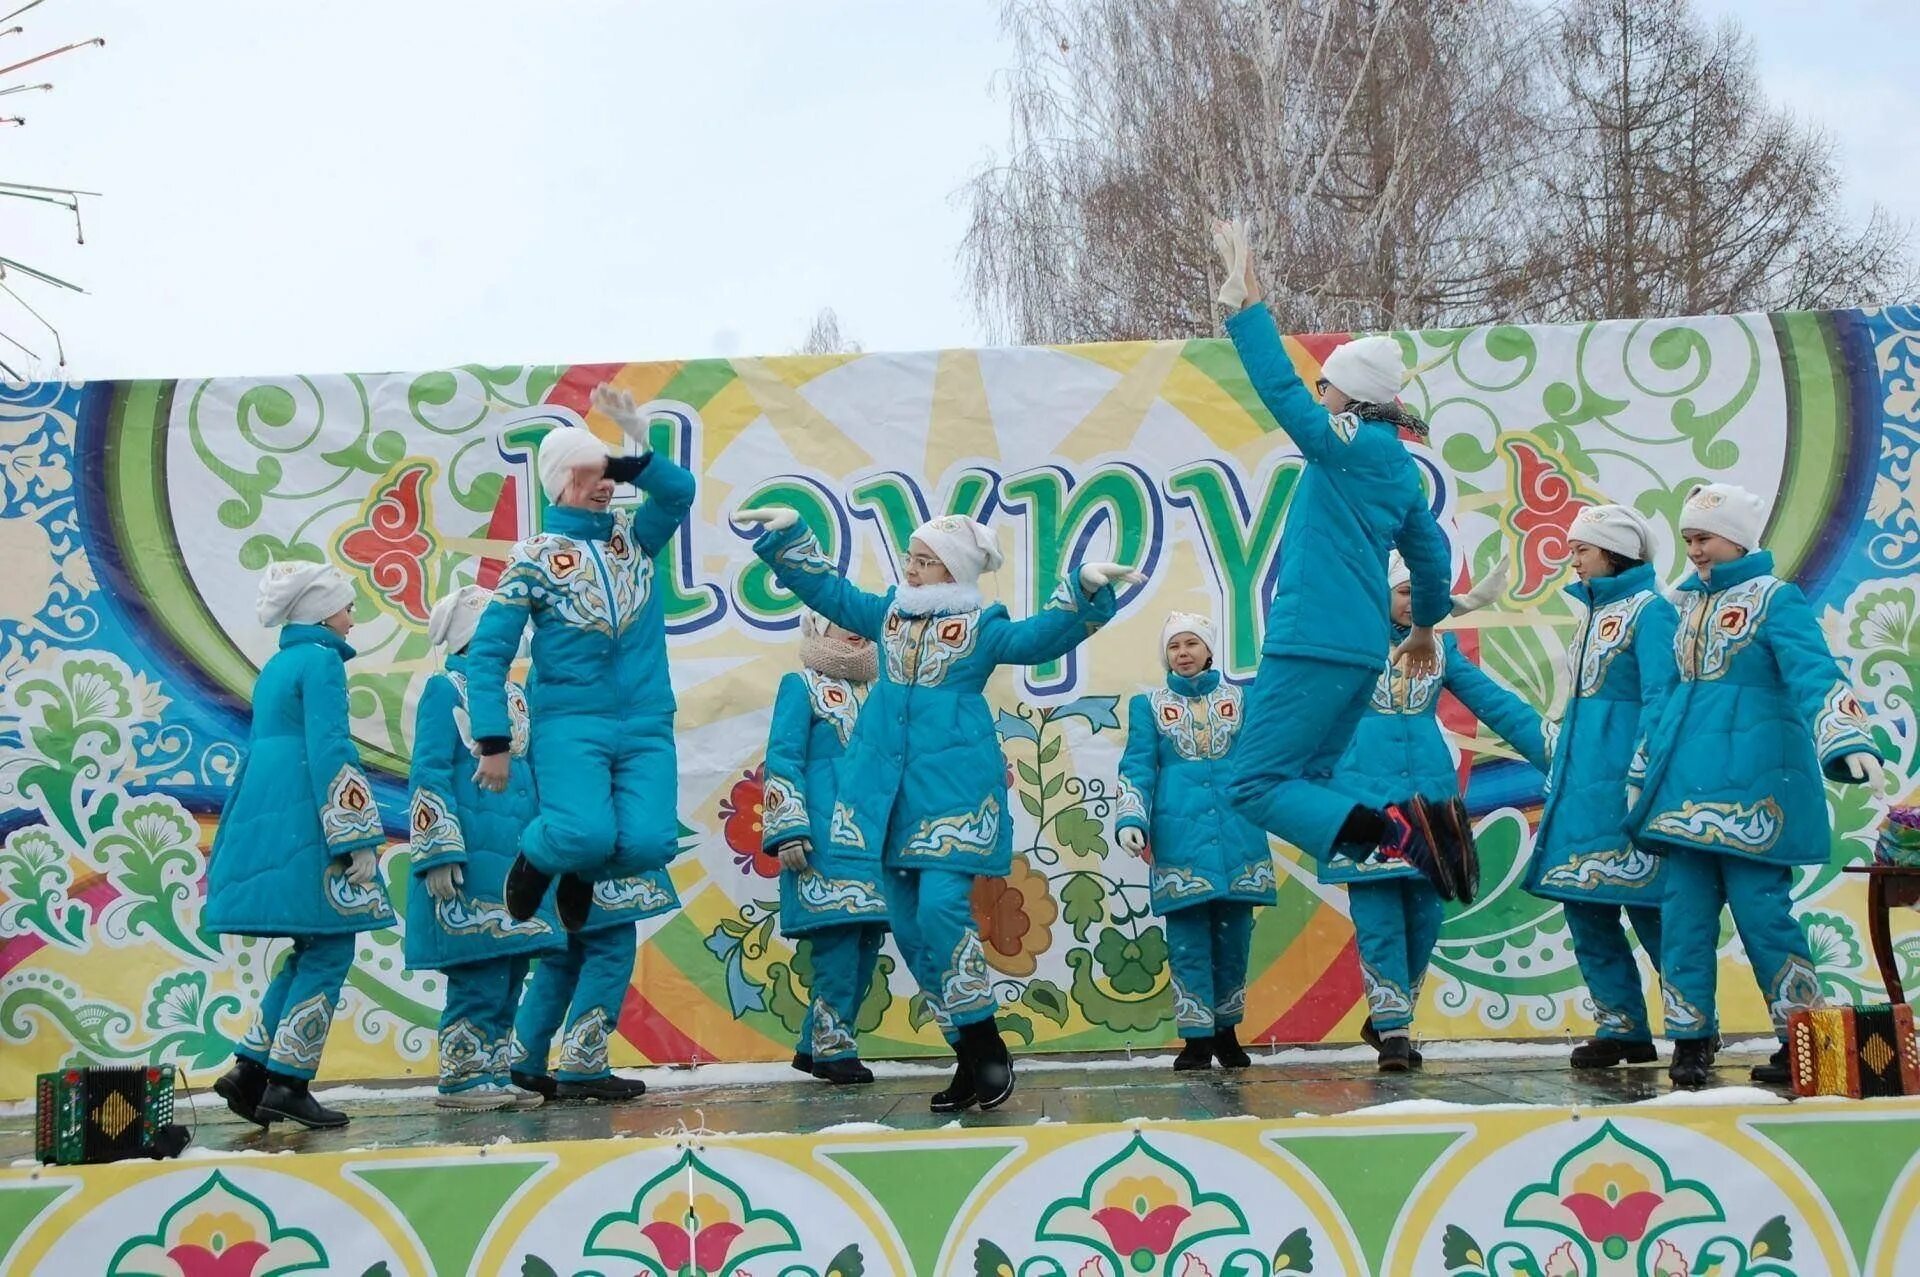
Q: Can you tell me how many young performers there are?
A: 11